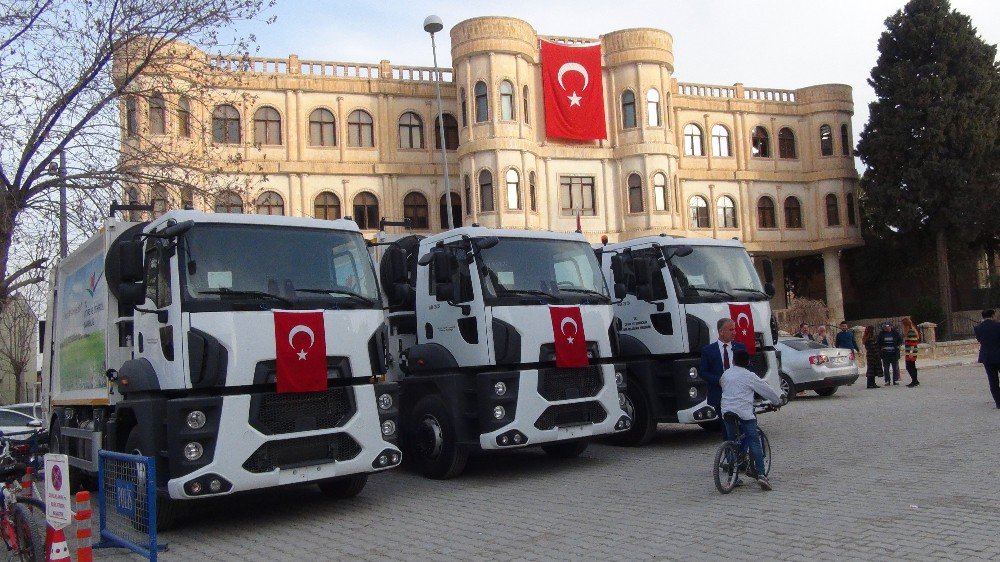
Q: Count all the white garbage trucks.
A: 3